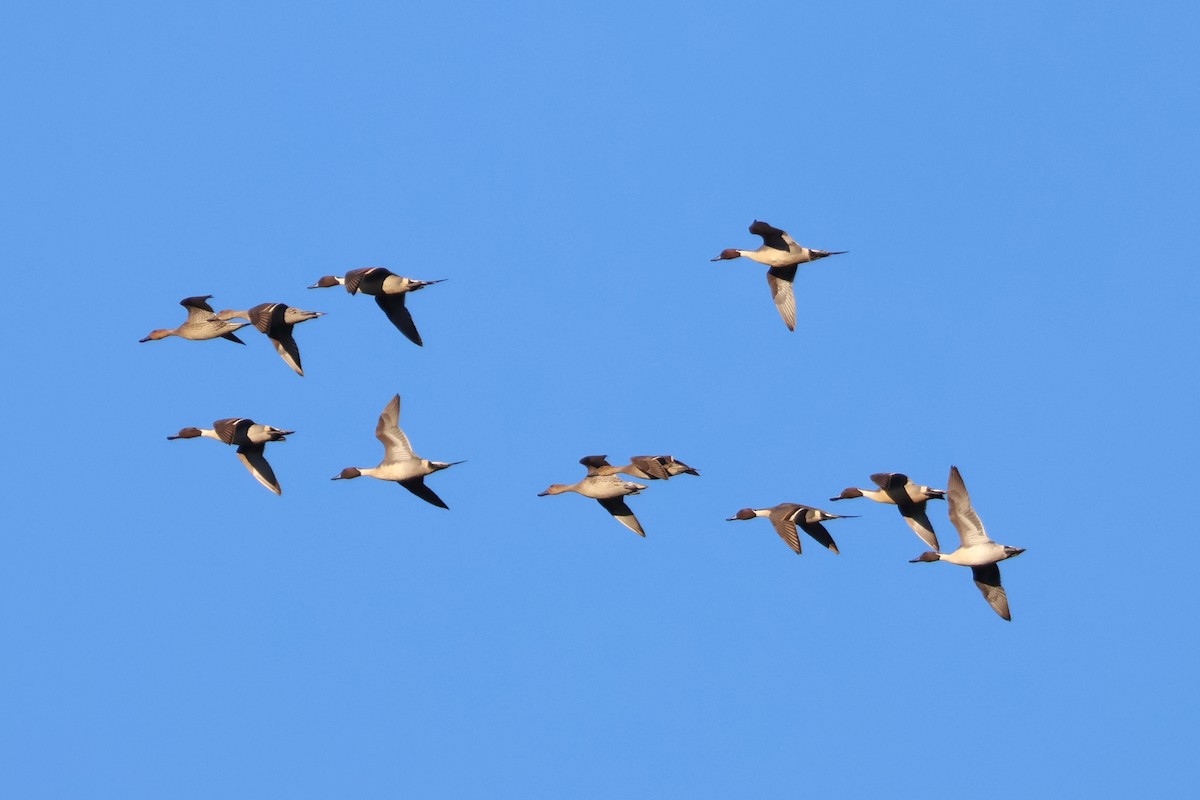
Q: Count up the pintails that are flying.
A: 11